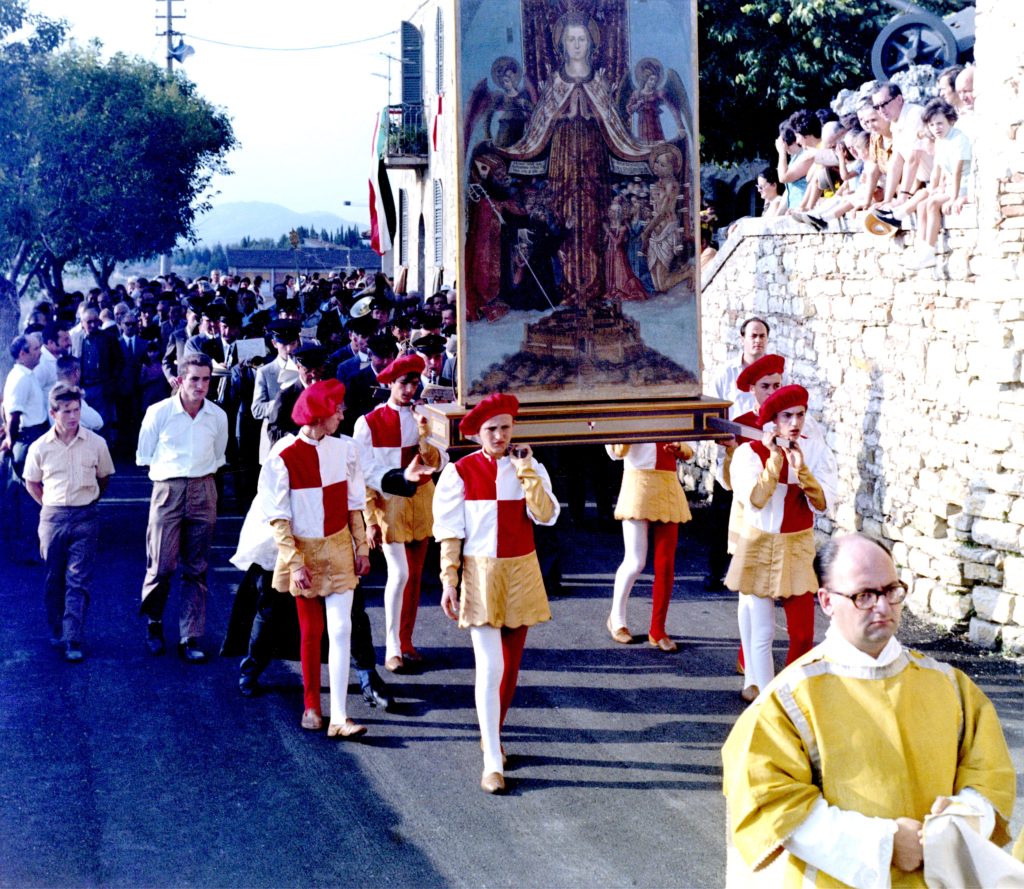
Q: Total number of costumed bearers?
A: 6